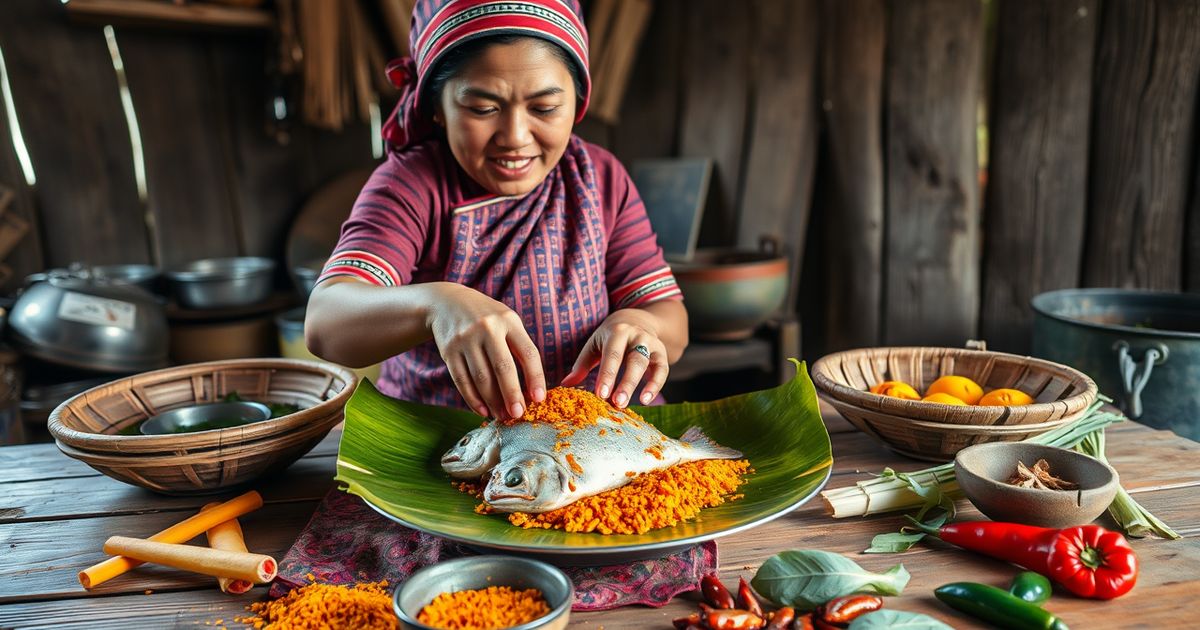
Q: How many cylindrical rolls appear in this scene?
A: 3